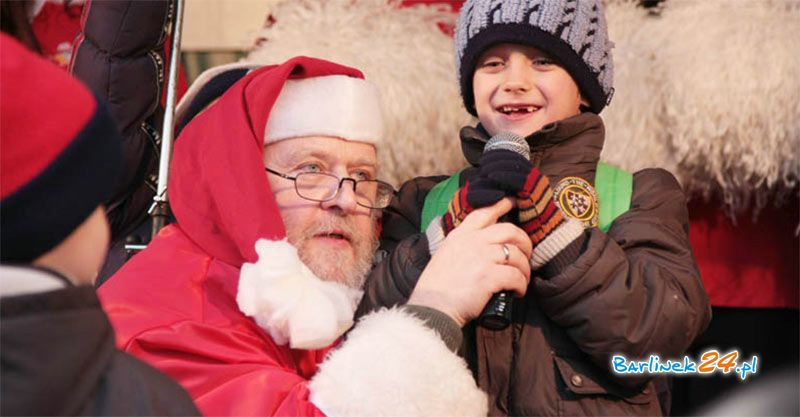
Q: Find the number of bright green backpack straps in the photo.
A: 2